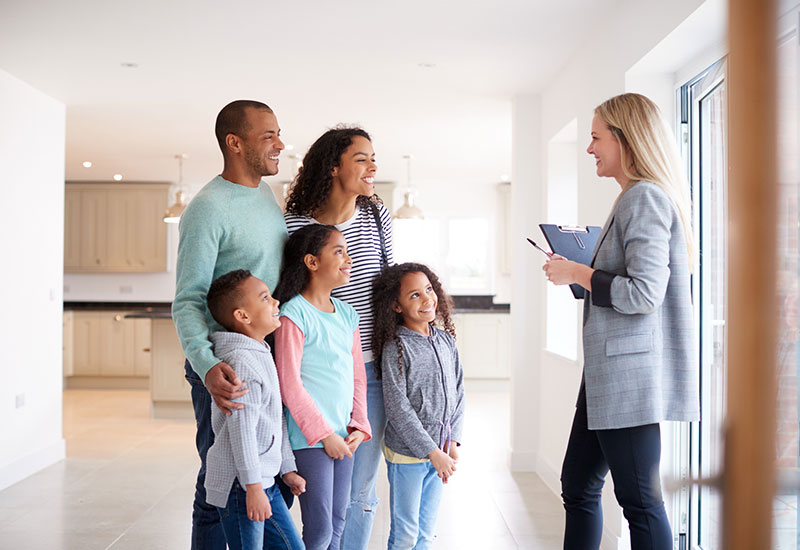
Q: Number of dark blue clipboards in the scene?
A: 1